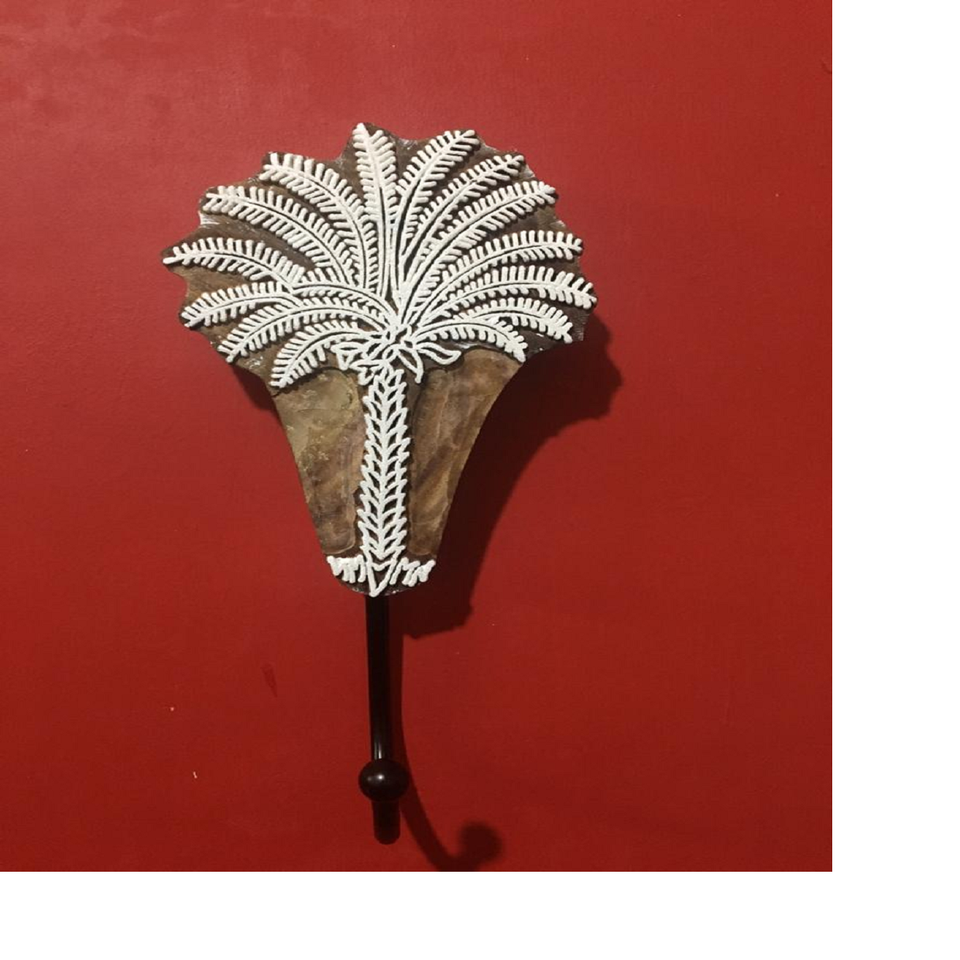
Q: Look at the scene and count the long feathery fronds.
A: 14